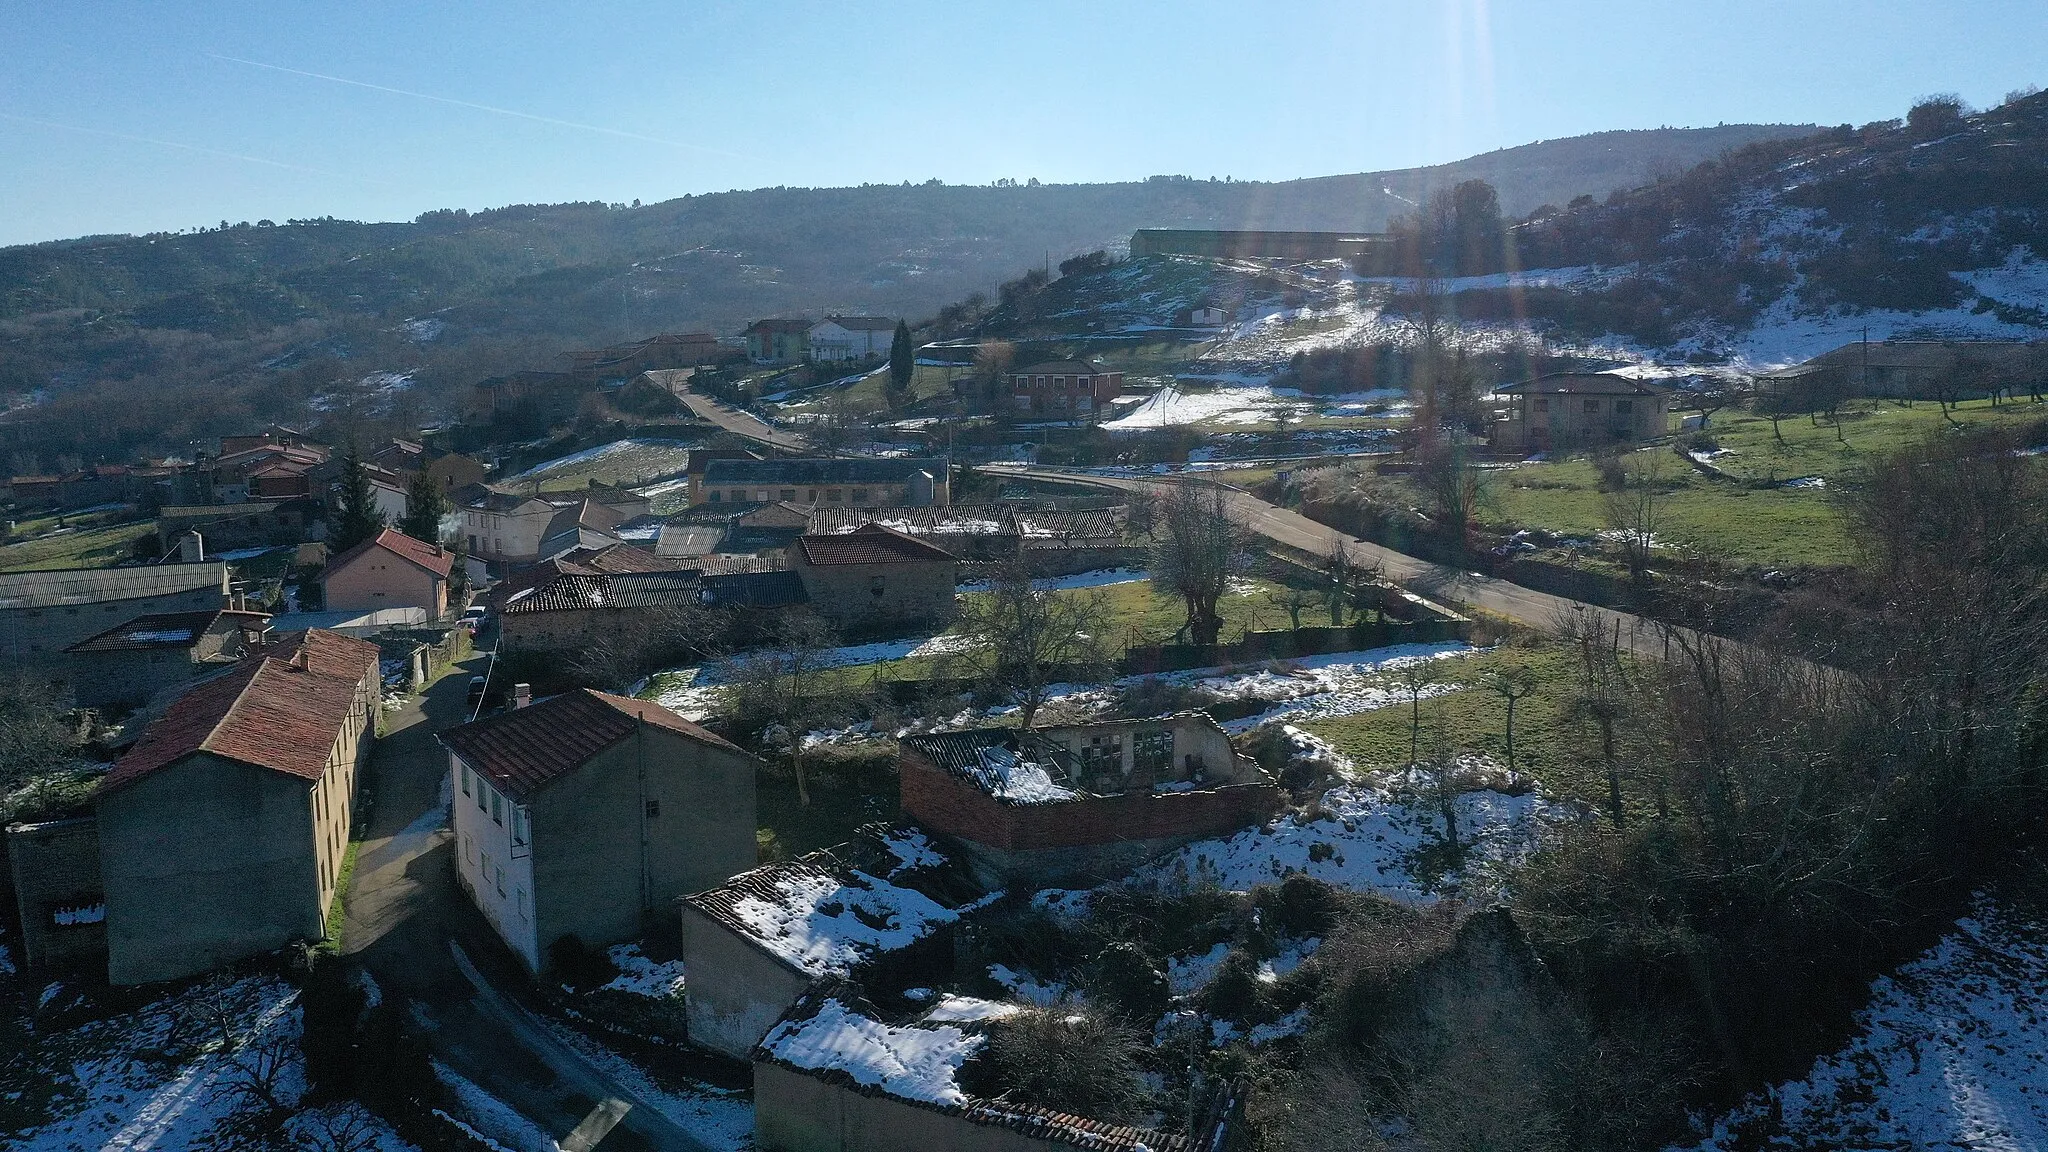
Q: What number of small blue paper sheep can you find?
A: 0